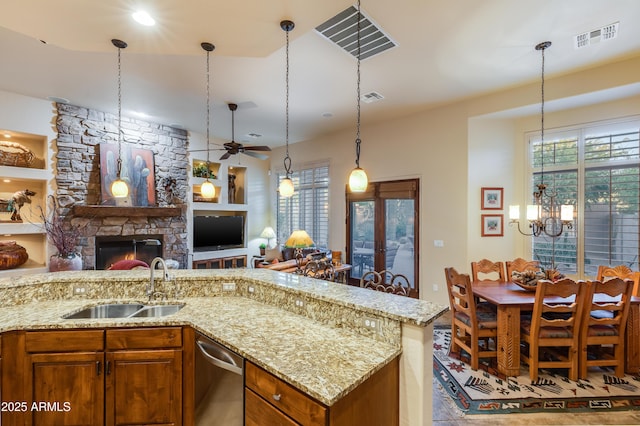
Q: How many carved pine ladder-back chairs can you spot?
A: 6